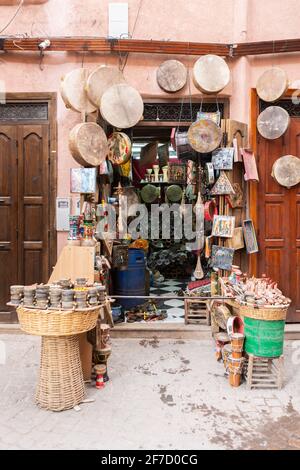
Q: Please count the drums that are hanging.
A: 11